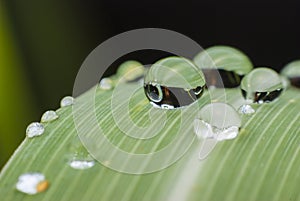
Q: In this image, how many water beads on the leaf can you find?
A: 13